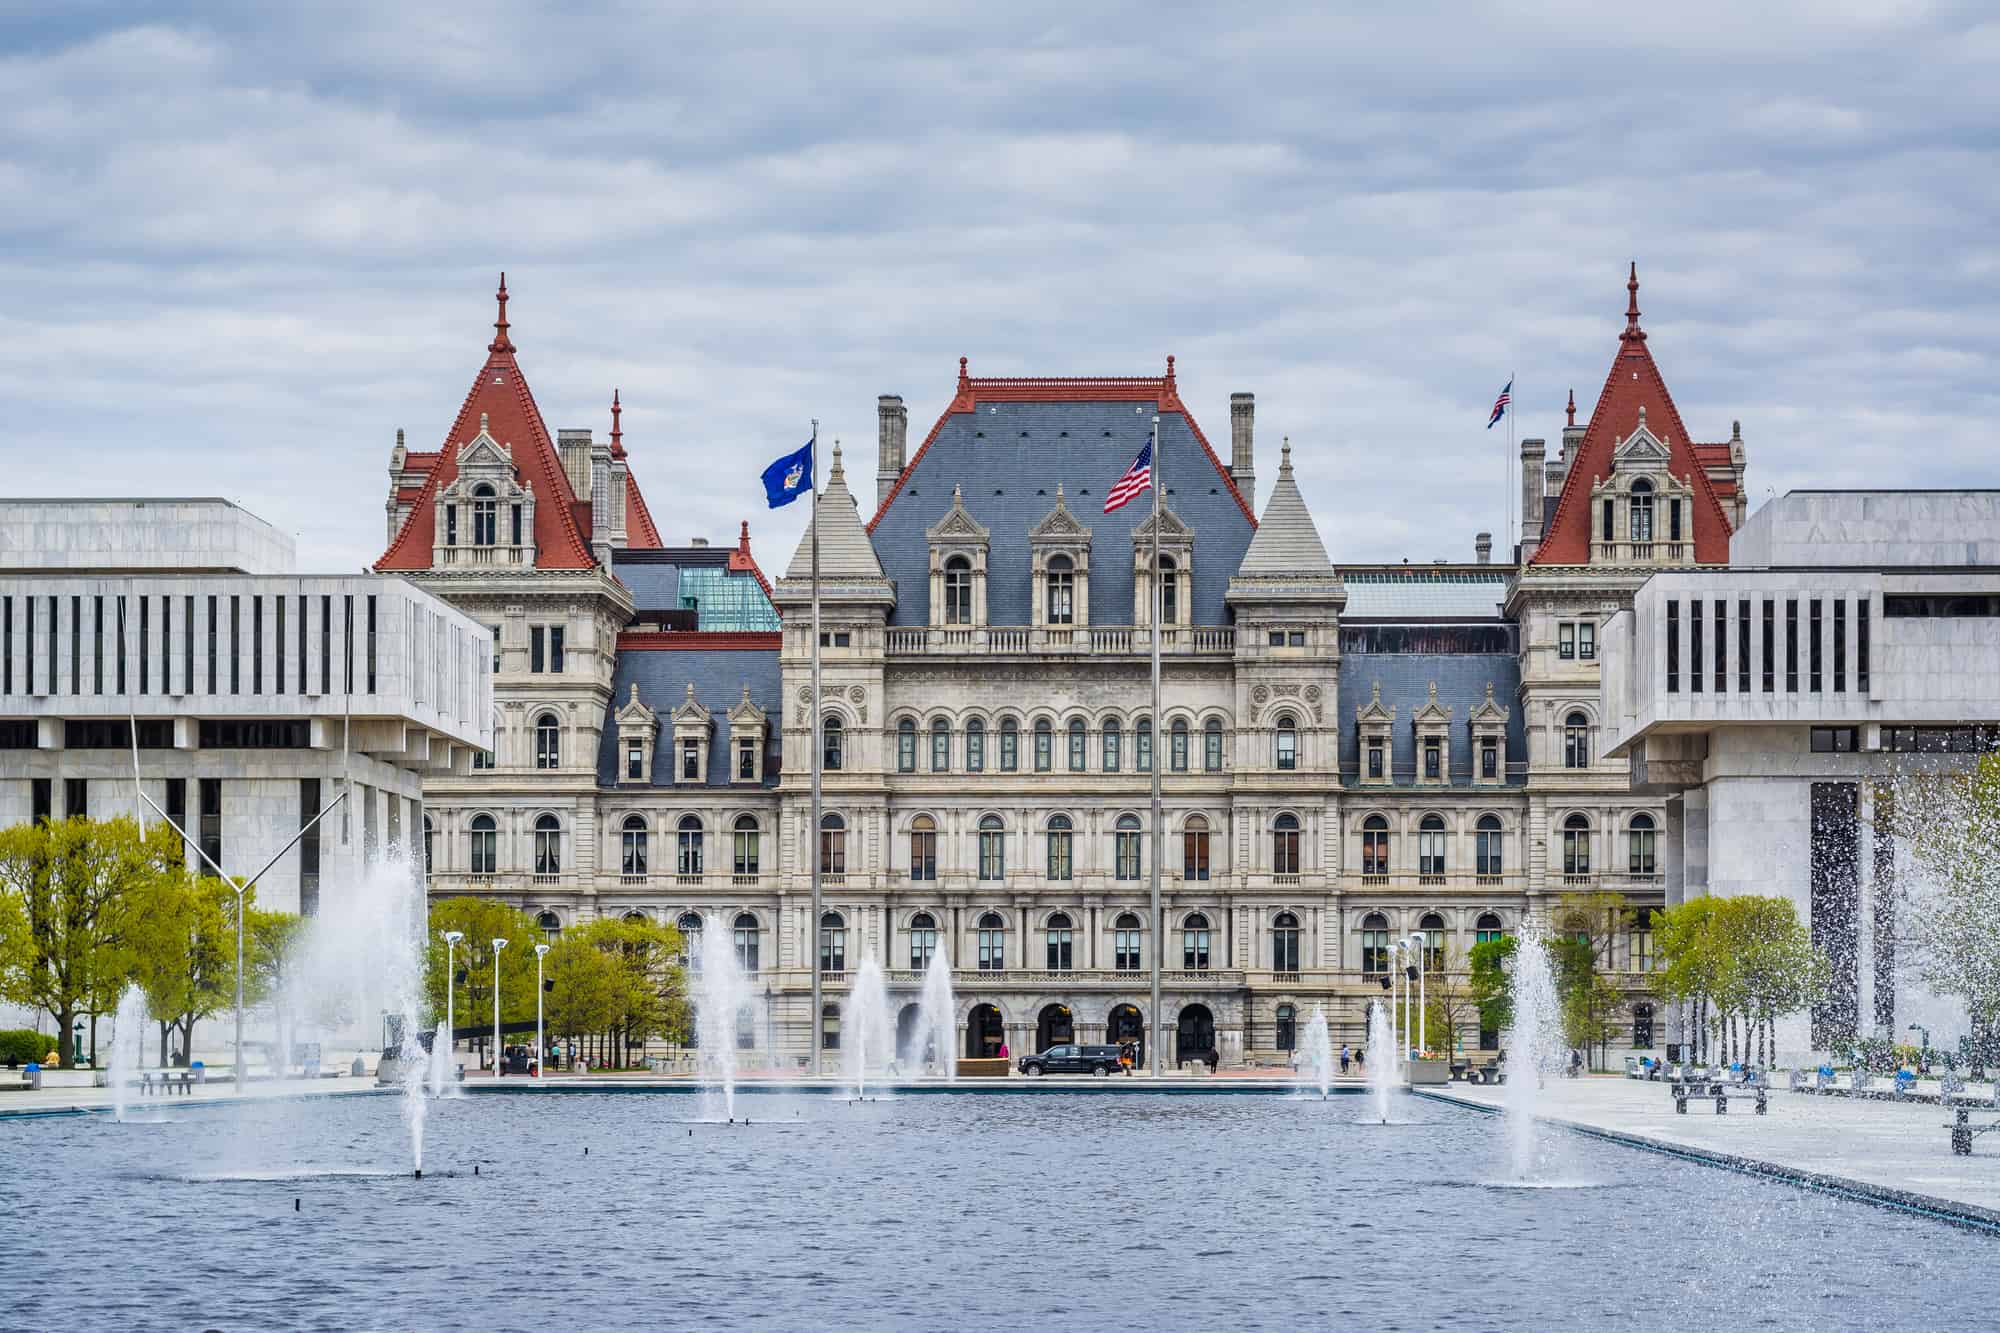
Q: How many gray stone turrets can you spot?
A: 2